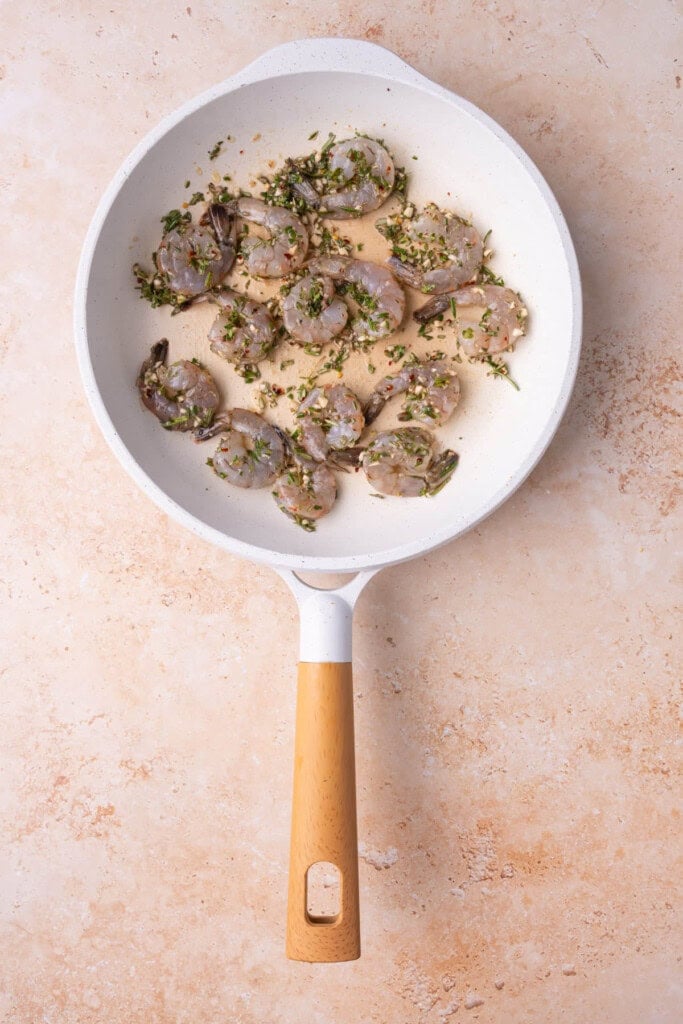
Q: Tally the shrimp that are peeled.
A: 14